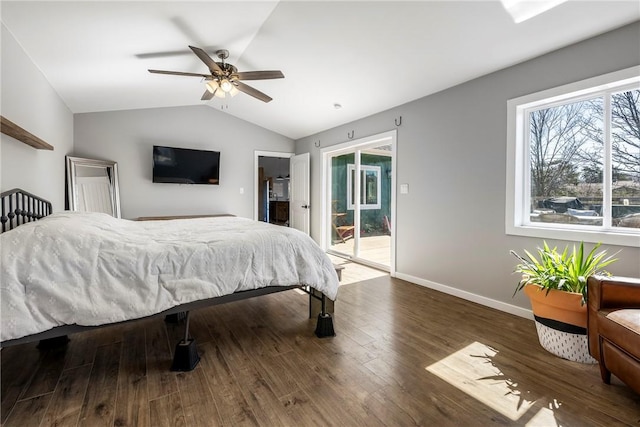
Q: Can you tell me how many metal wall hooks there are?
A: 3